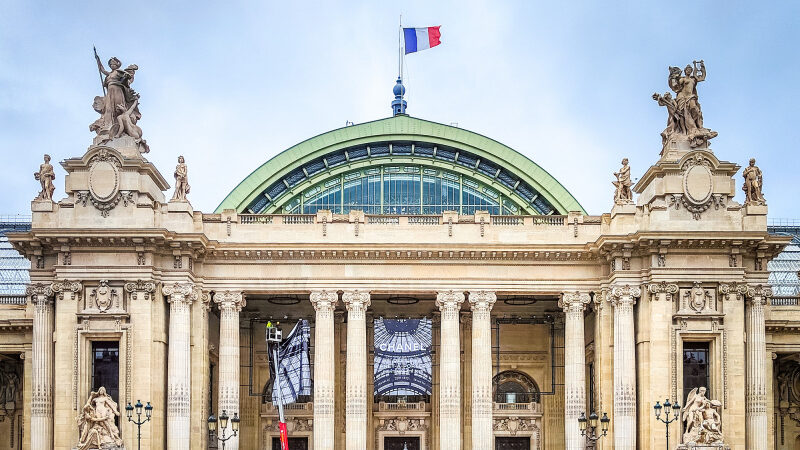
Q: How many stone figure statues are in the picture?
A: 8